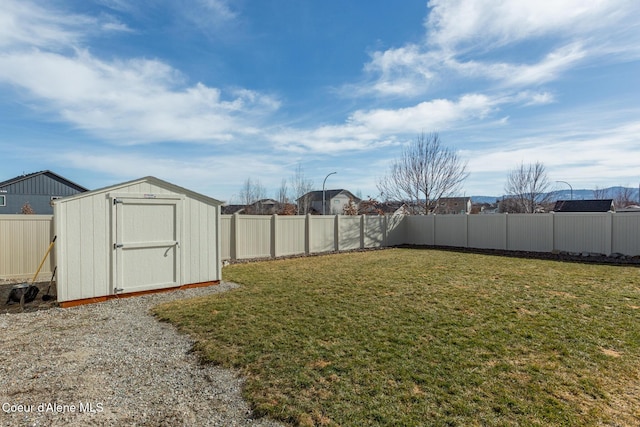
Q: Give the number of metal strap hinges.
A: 3